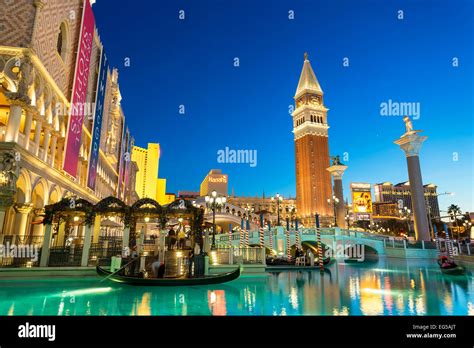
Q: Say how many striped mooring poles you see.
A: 10